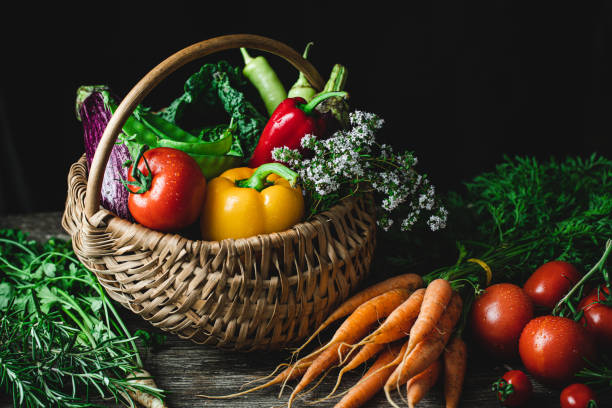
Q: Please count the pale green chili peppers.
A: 2